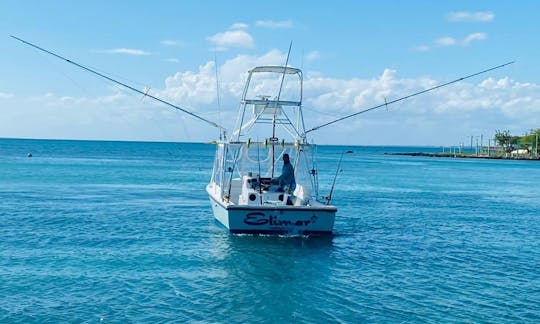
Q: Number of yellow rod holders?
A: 4